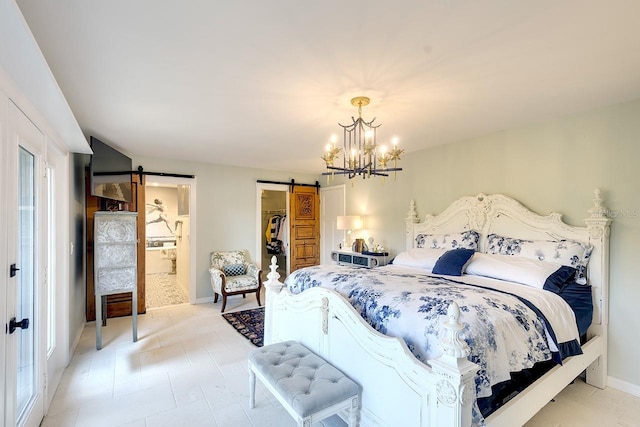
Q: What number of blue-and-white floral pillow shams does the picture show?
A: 2